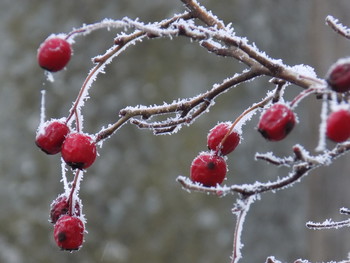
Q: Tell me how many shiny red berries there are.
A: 10